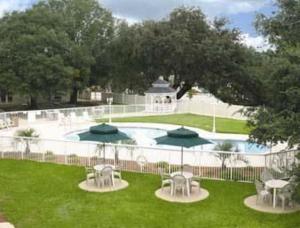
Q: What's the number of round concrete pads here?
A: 3